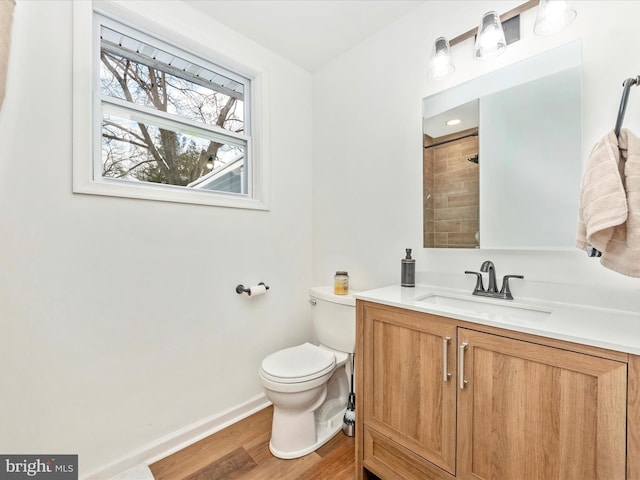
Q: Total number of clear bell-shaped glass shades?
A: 3